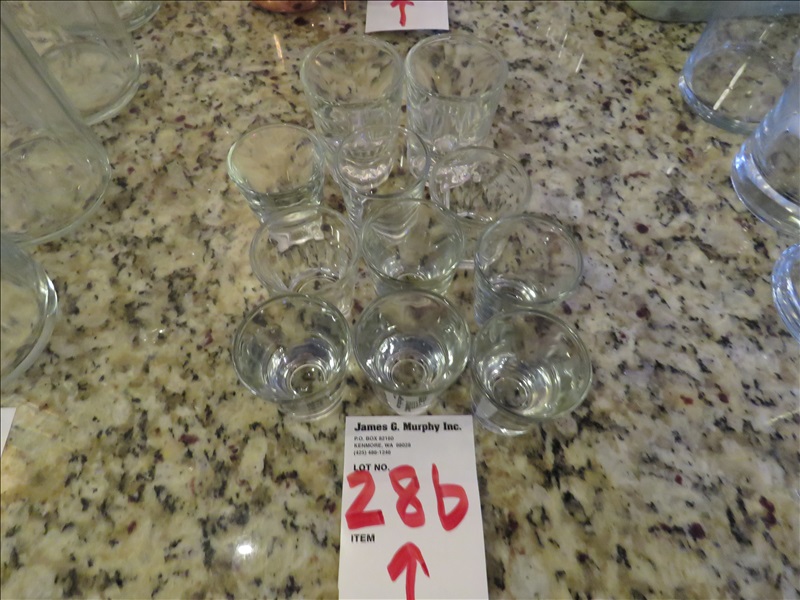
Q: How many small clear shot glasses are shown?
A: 11